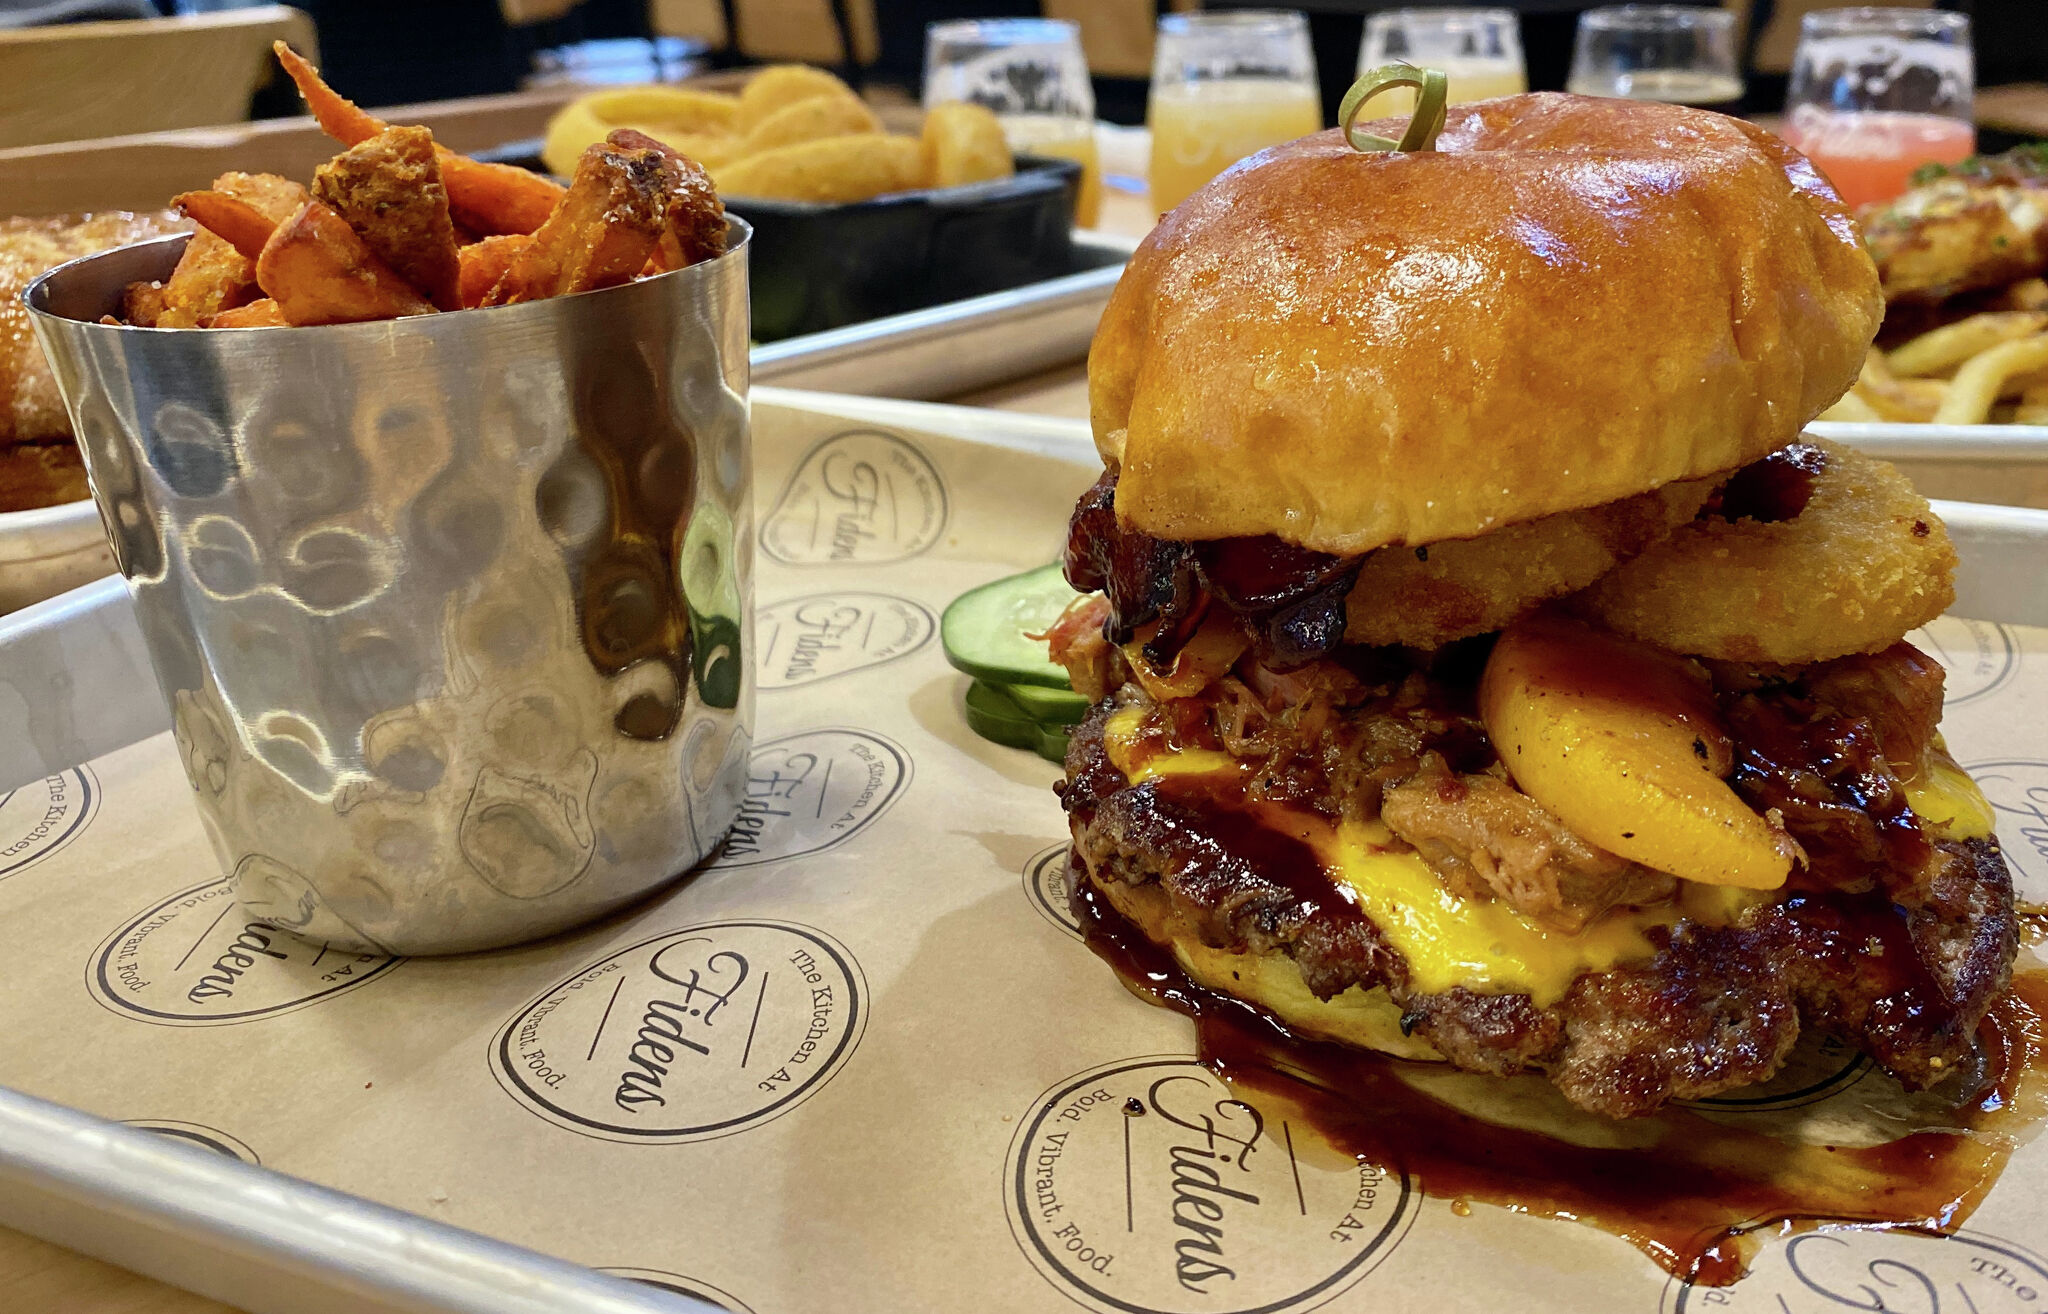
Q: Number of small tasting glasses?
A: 5